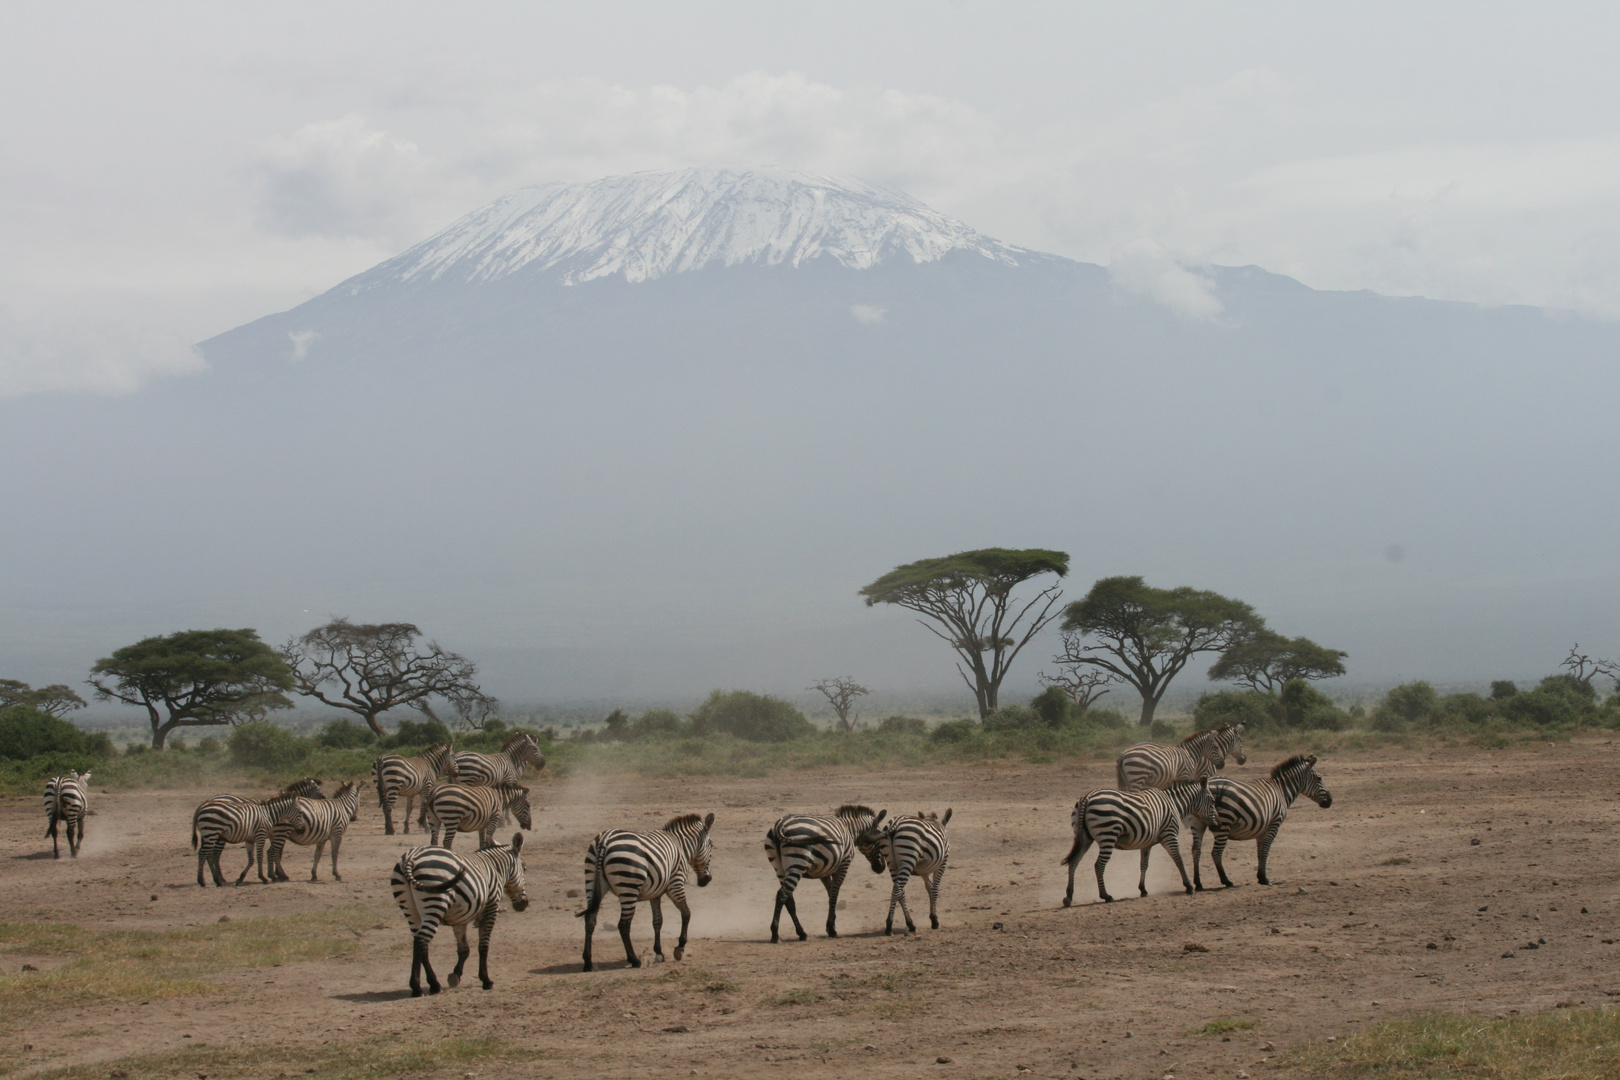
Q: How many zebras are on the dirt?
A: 15